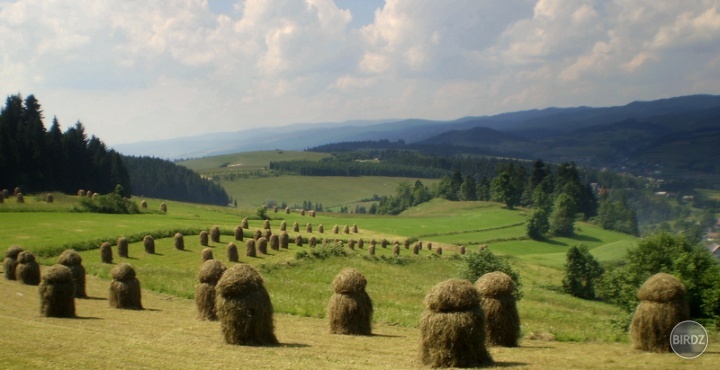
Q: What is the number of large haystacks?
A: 11